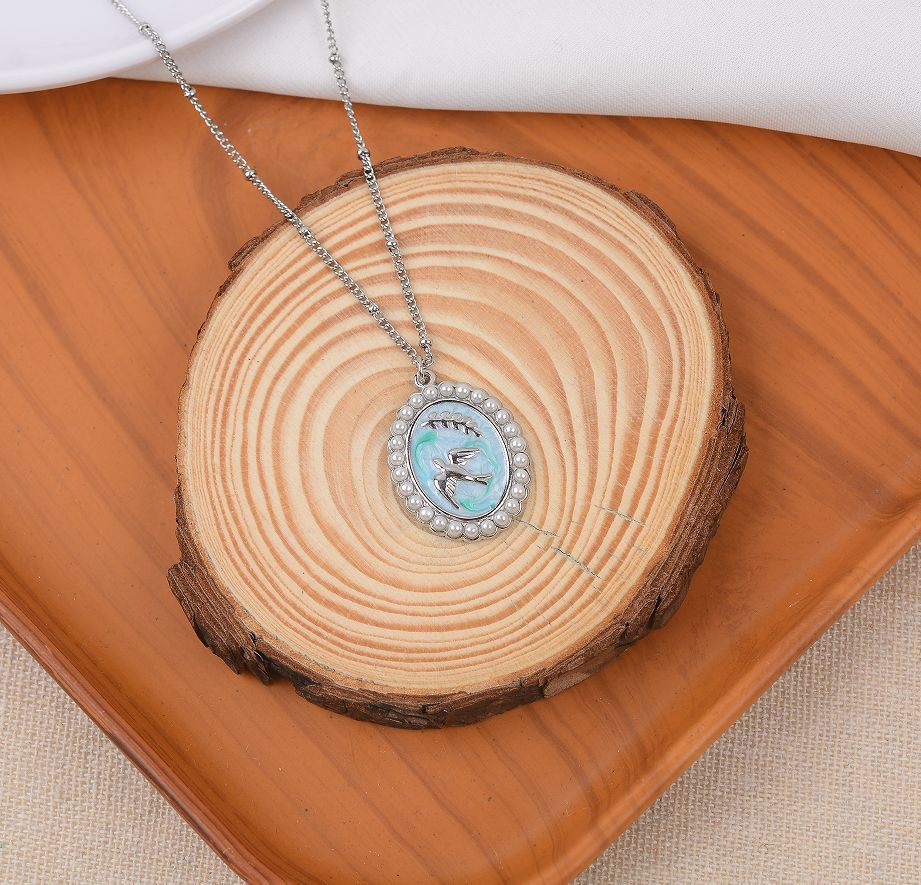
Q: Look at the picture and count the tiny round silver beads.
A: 9